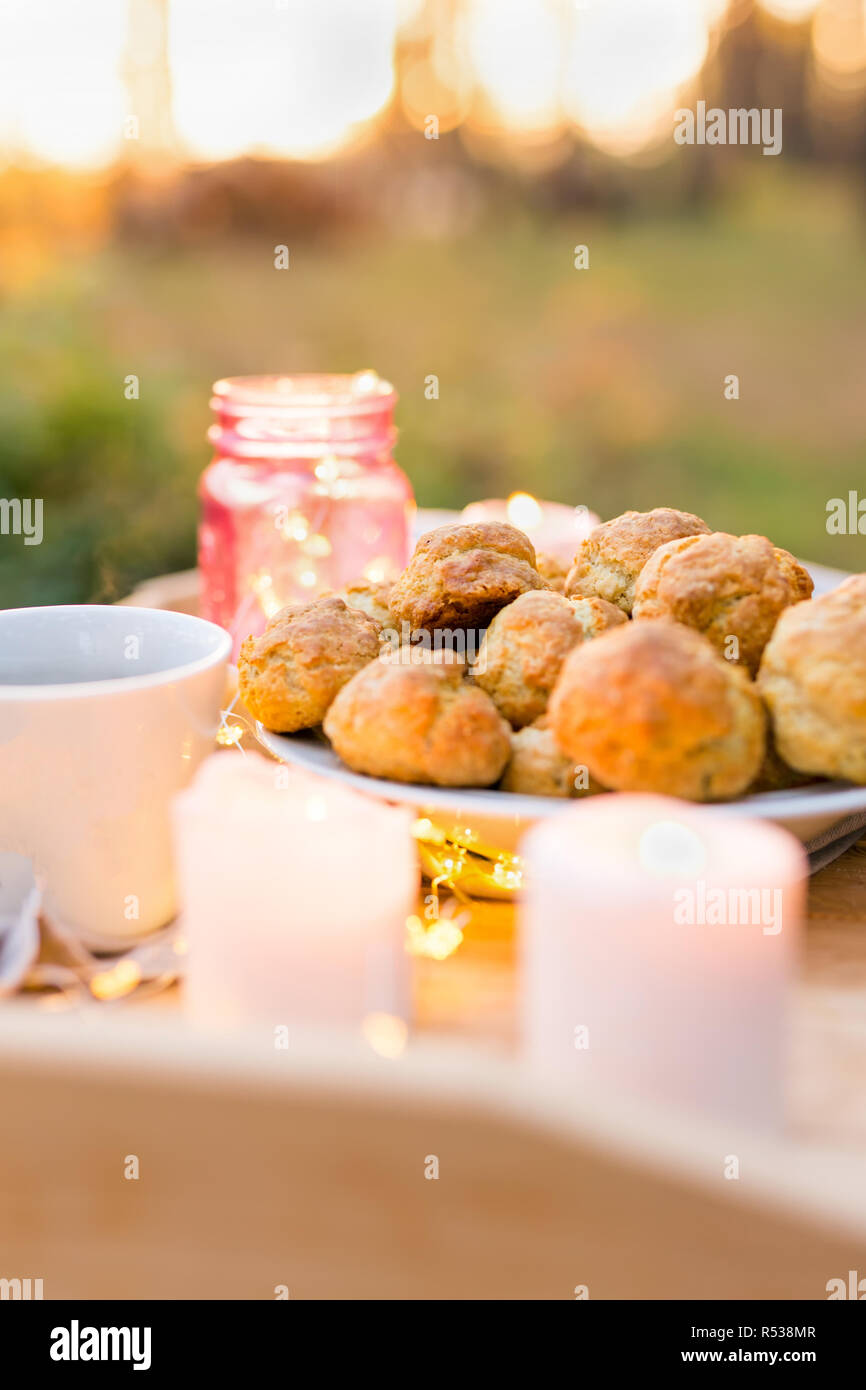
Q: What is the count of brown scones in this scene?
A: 11